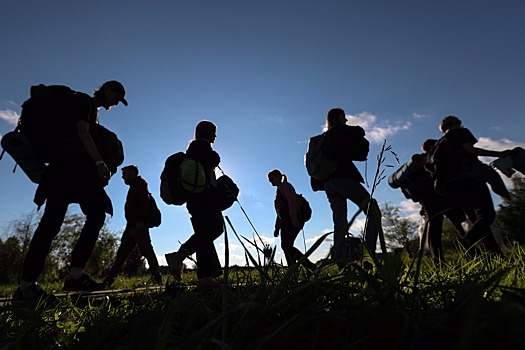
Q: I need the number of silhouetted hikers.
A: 7